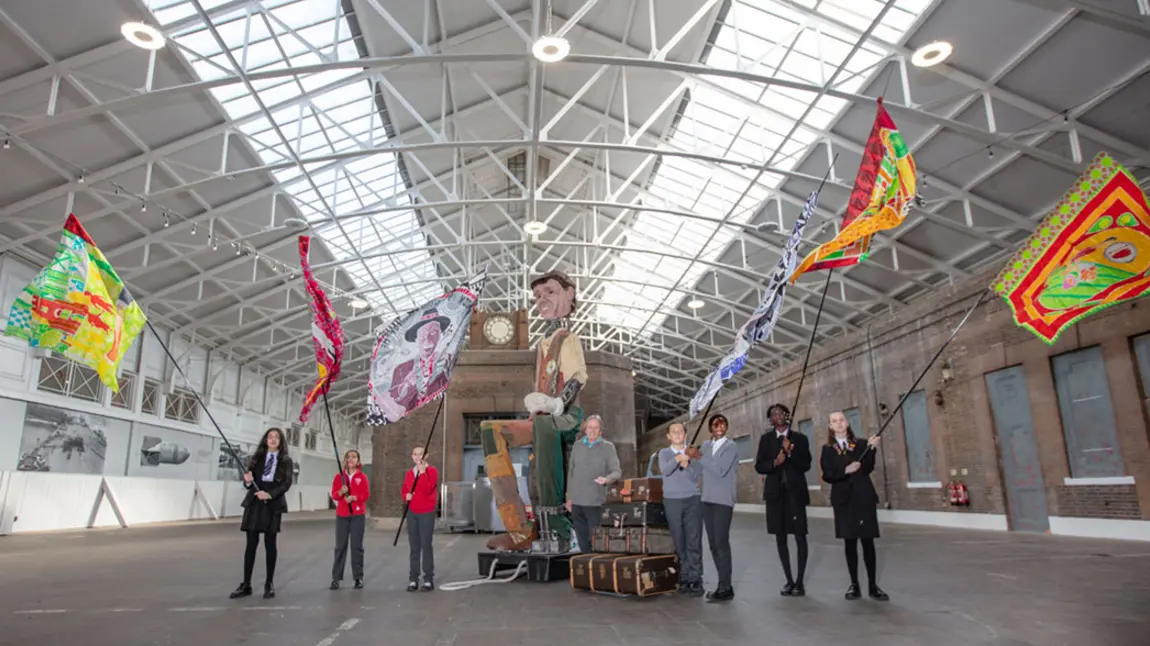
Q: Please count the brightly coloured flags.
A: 4